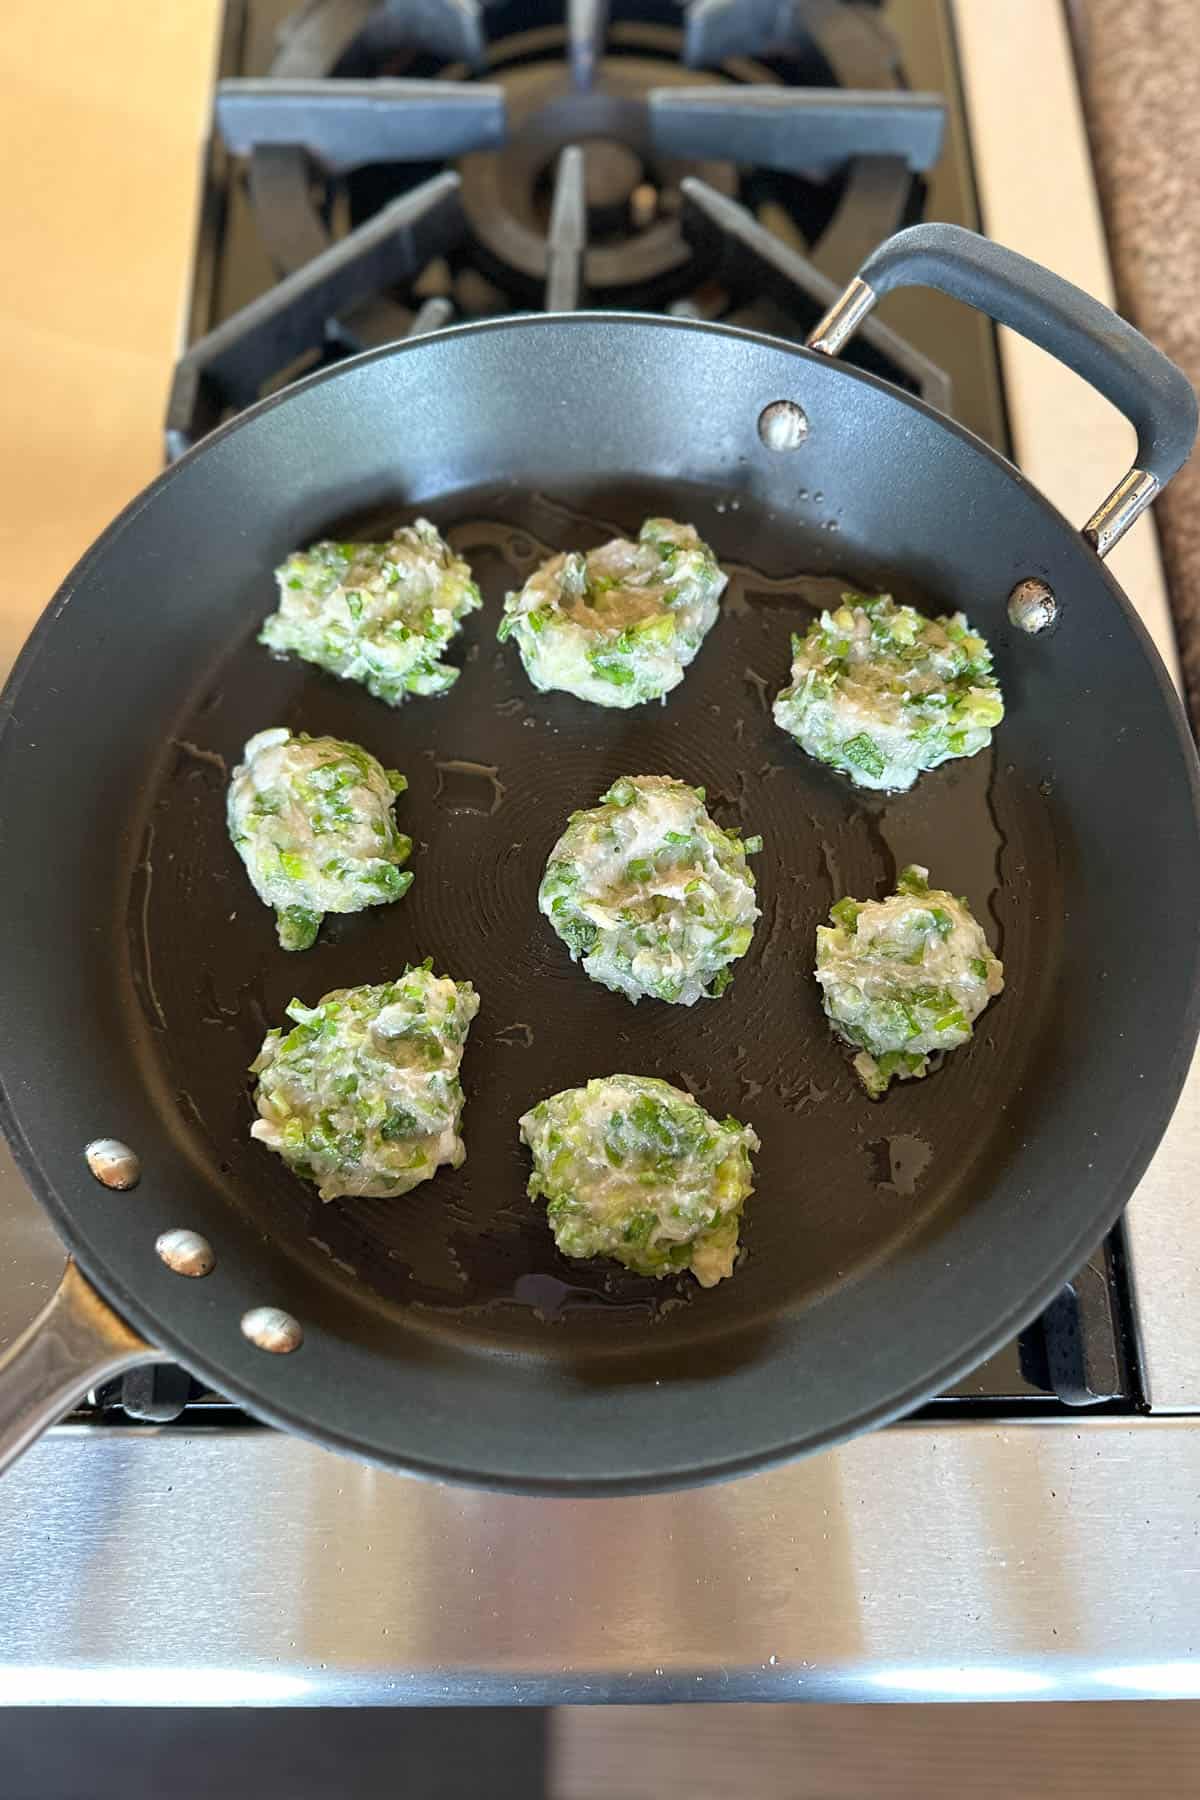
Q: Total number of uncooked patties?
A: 8